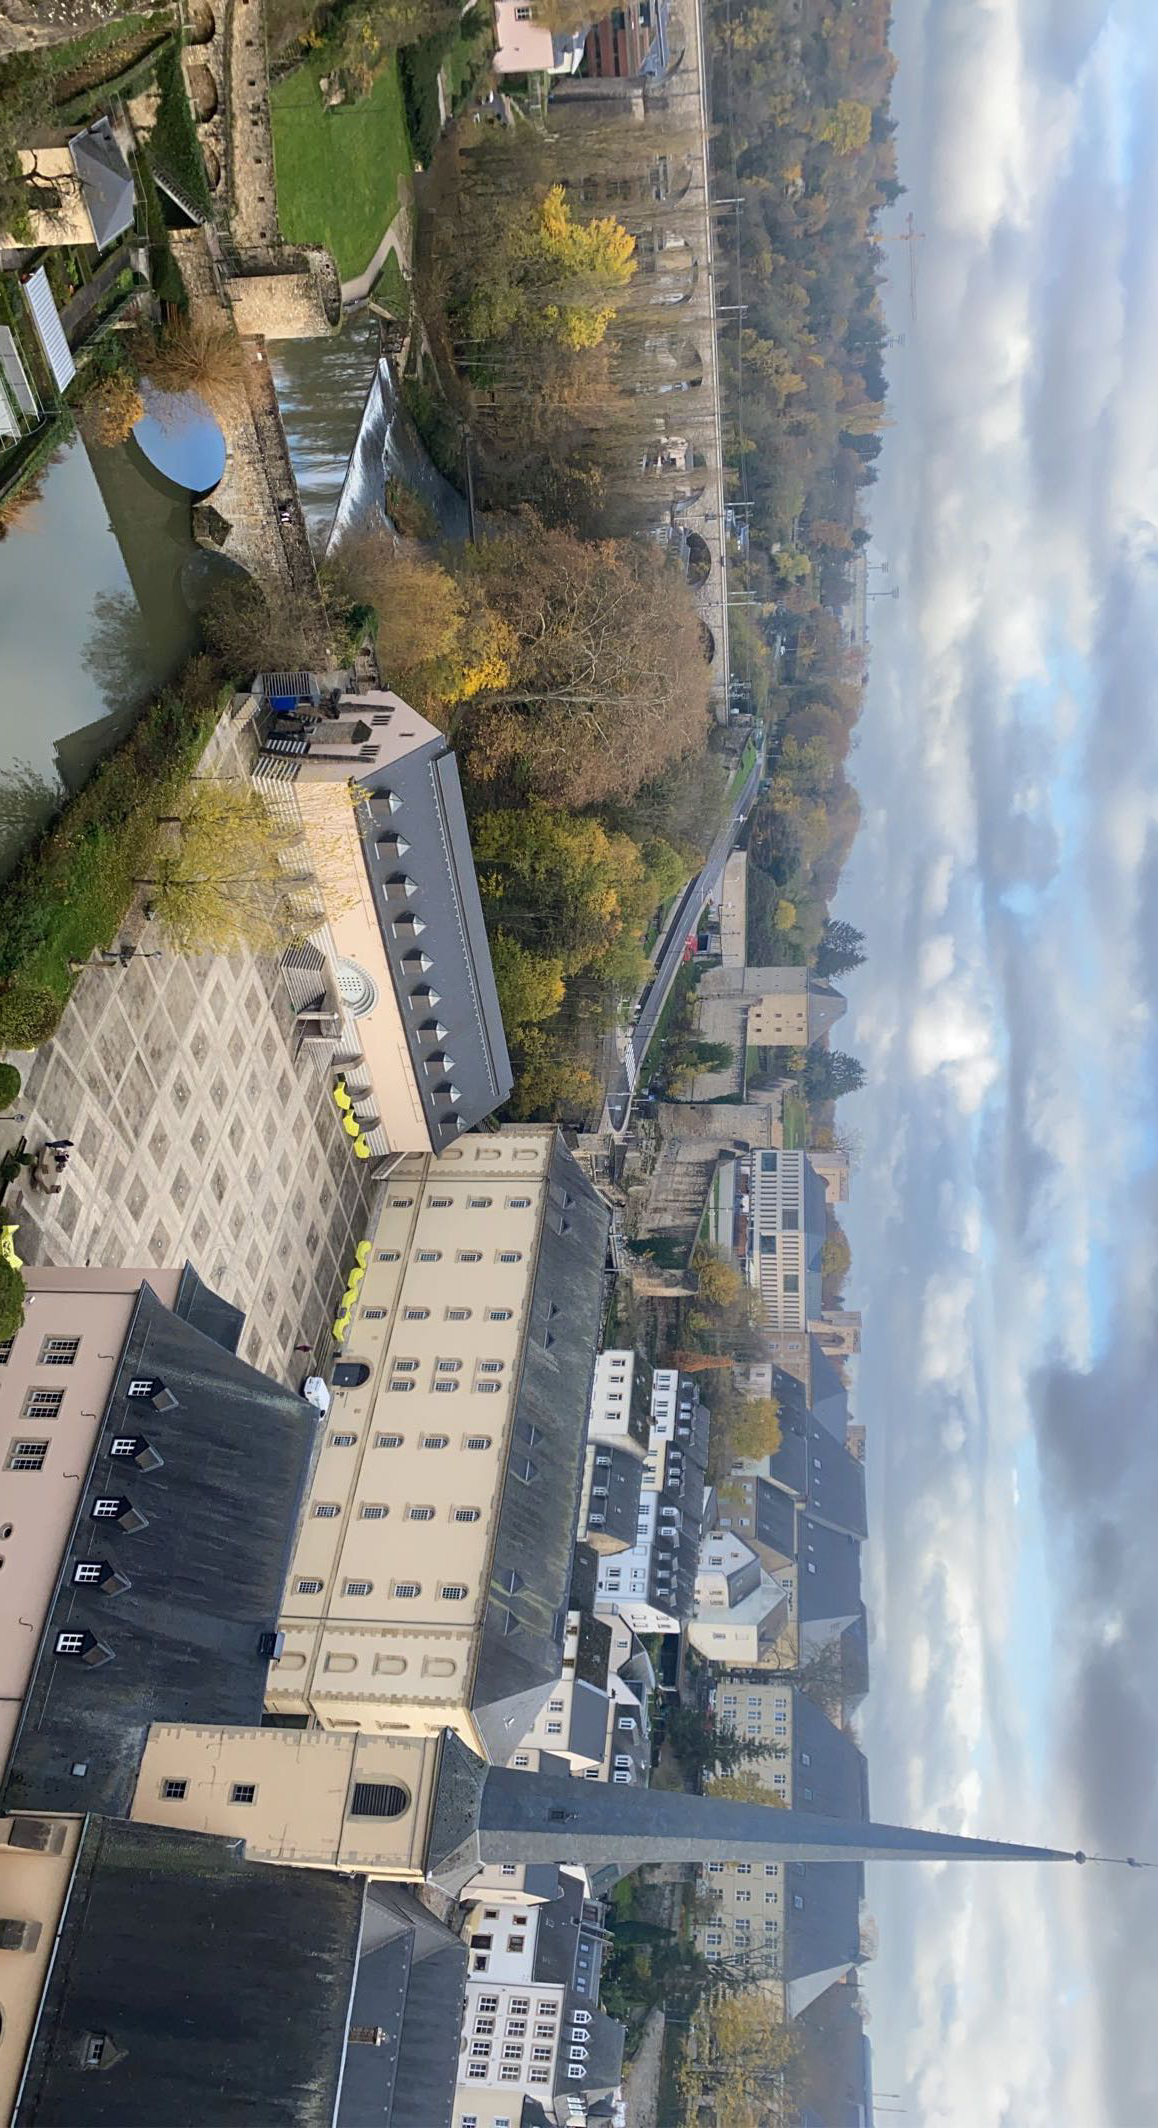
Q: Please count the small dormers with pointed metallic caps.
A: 10